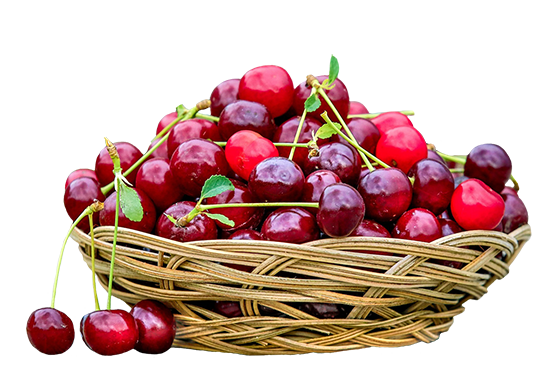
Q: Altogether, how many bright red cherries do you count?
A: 5